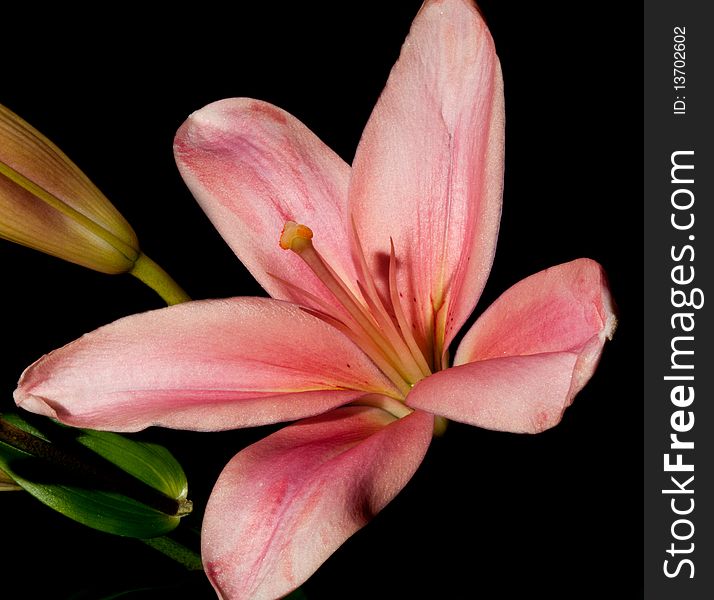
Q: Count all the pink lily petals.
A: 5